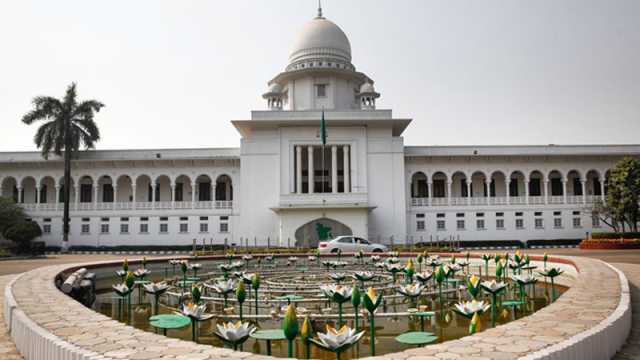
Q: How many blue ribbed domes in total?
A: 0